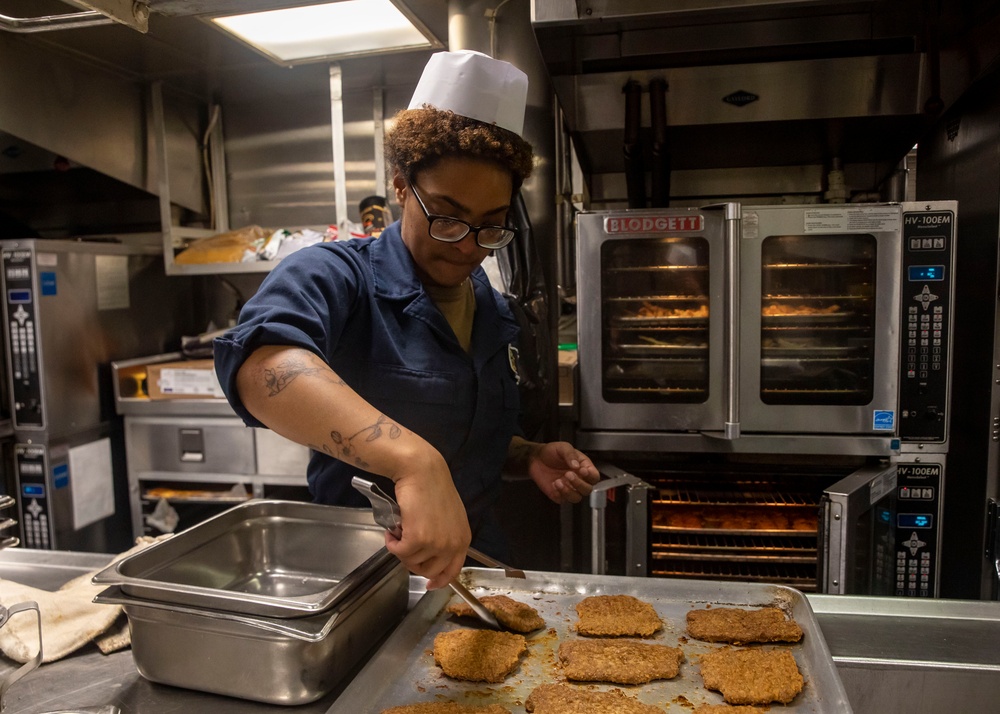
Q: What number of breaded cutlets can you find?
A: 9